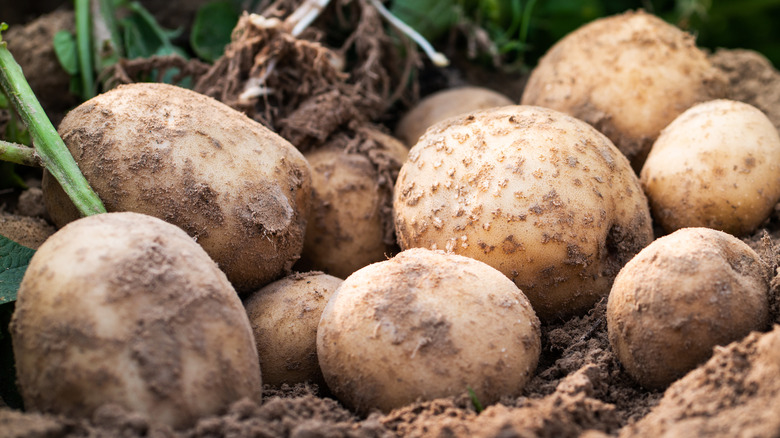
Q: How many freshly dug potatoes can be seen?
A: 10